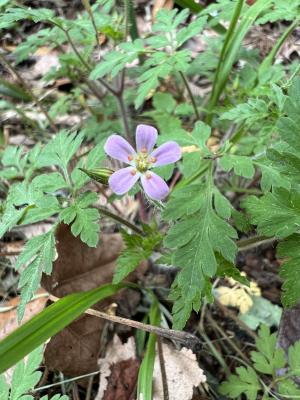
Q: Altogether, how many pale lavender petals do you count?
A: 5